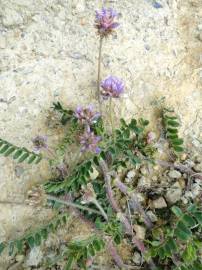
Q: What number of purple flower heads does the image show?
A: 5